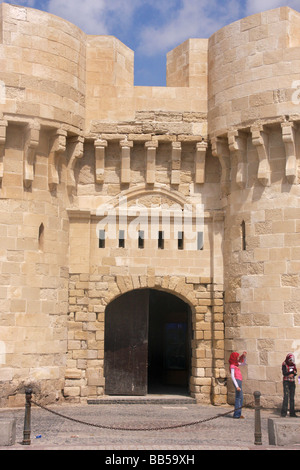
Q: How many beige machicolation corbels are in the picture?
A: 13